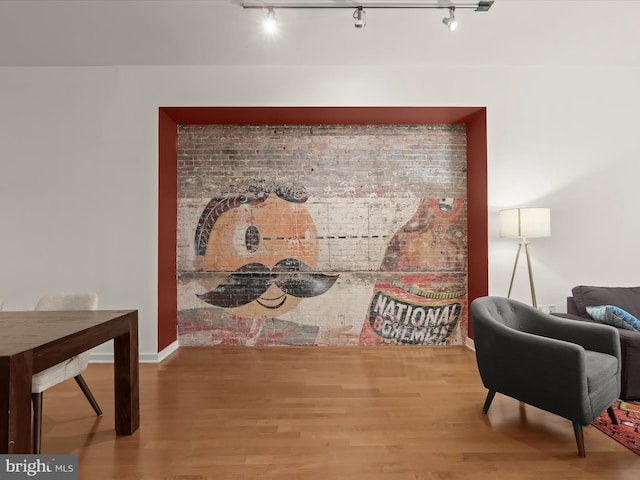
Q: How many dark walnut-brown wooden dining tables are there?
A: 1